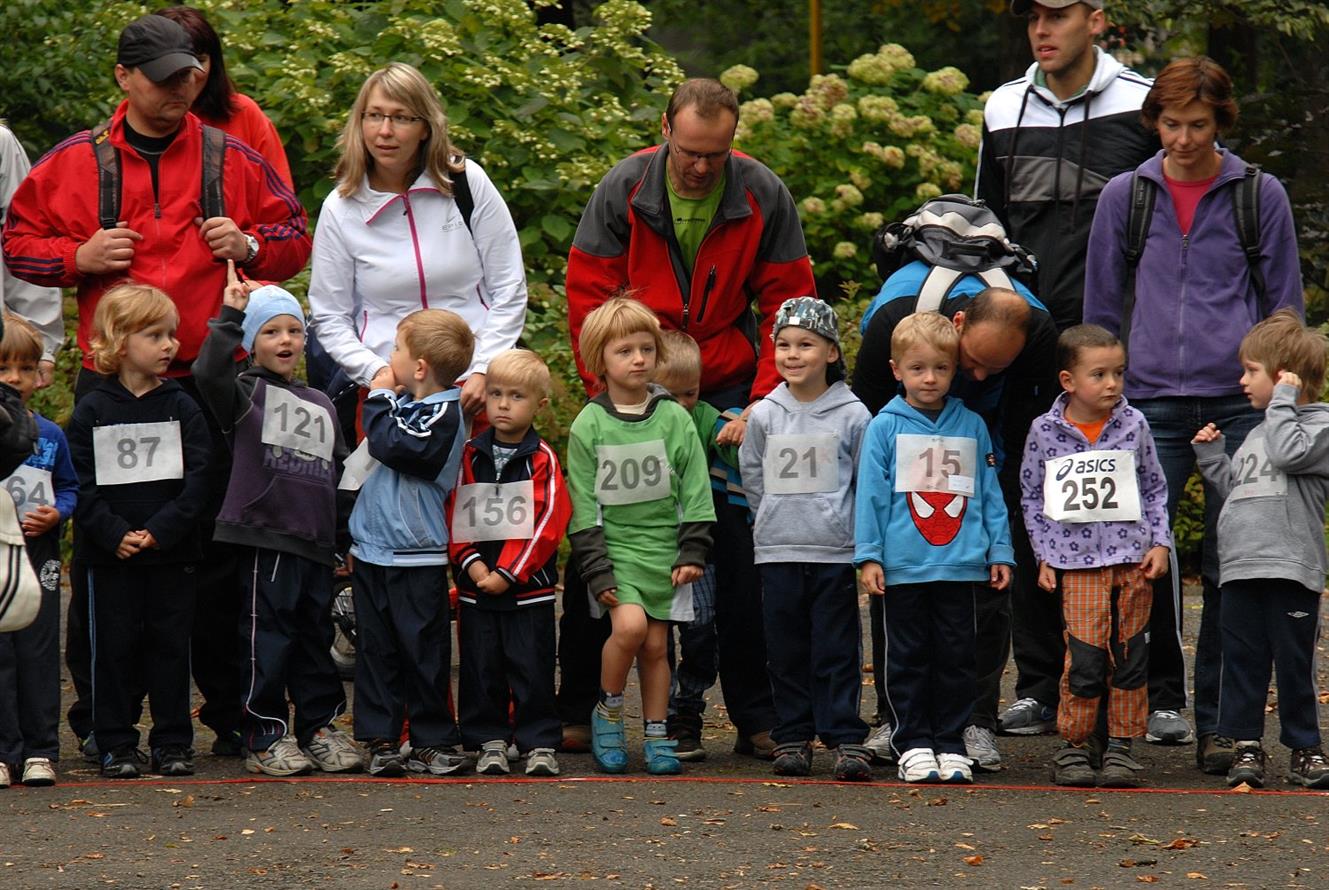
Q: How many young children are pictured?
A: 11